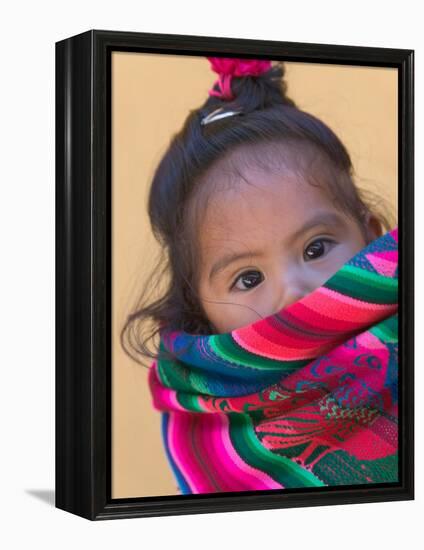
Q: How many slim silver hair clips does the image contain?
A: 1